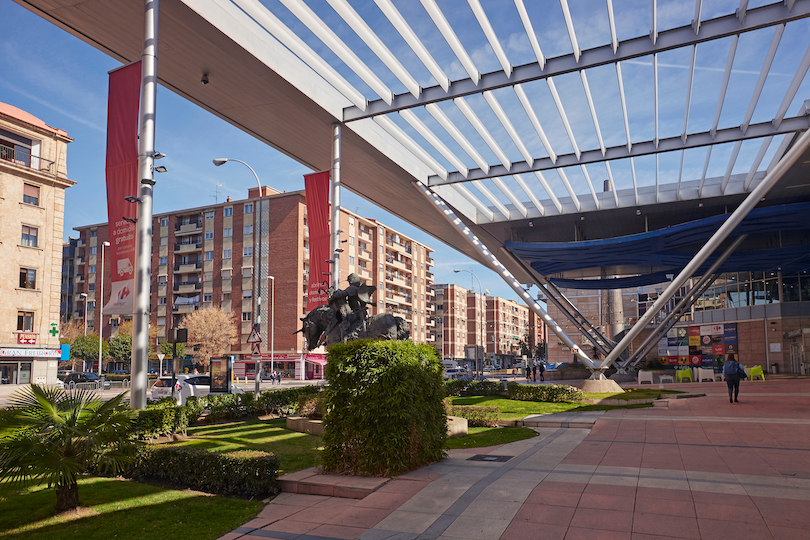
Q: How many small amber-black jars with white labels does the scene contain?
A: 0